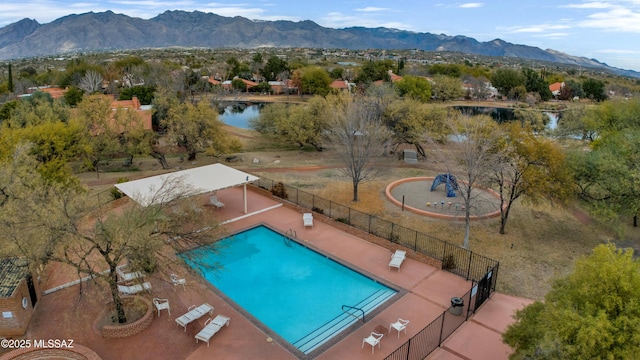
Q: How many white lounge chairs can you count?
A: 7